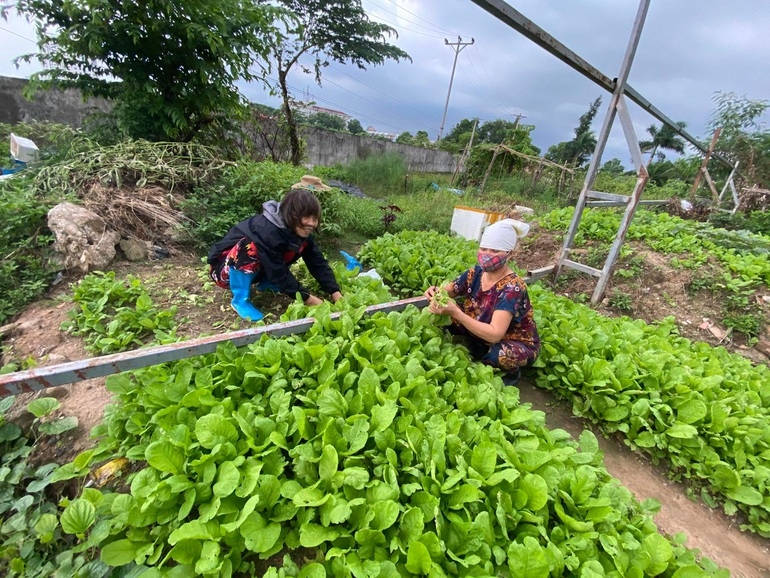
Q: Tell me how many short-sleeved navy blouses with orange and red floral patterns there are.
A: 1